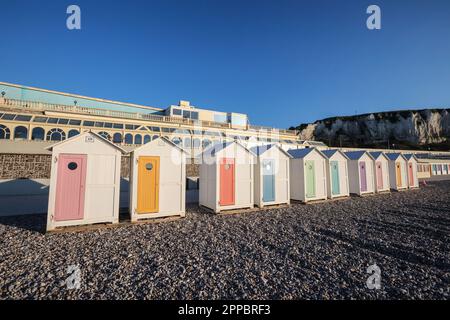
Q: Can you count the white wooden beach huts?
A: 10